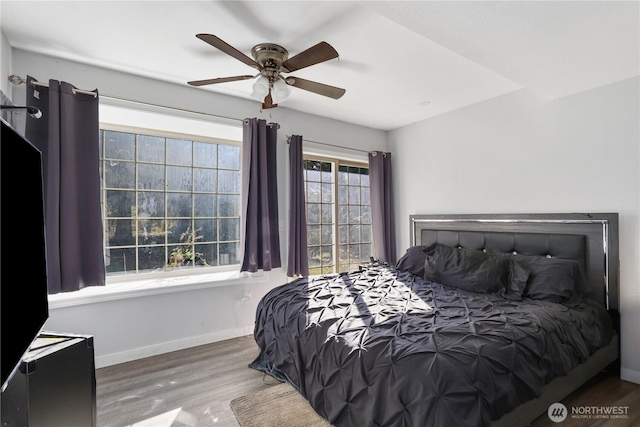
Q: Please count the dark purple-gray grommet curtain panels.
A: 4